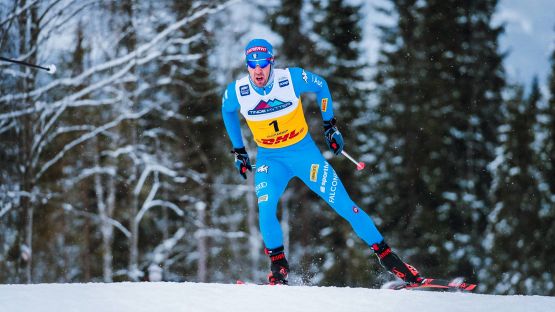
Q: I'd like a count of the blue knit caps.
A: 1